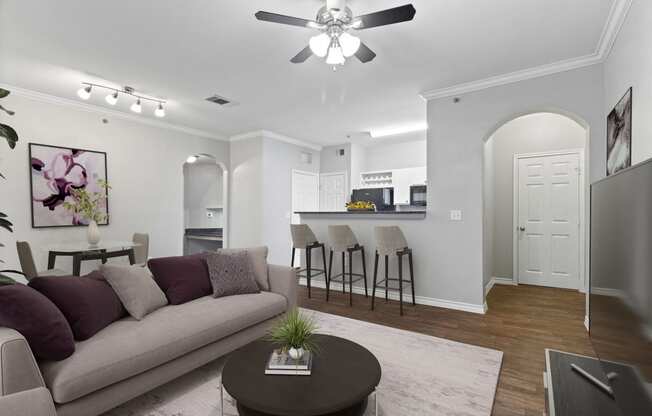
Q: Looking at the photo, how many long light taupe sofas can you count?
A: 1